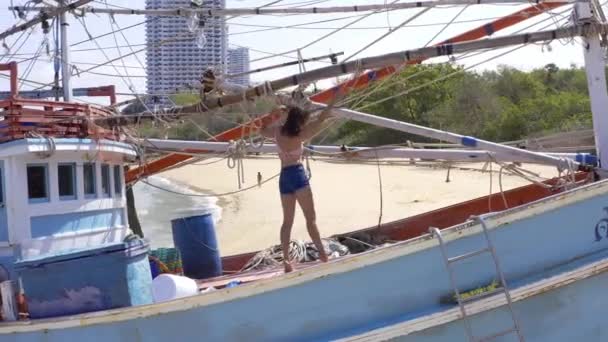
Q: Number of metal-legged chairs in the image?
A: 0